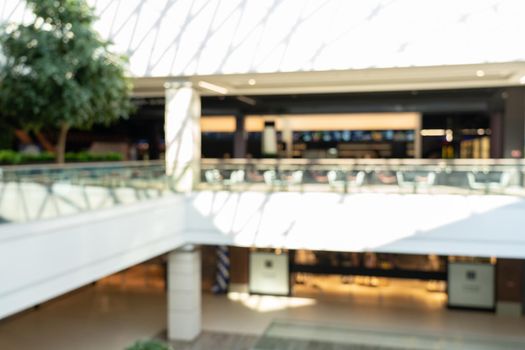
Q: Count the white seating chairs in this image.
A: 10